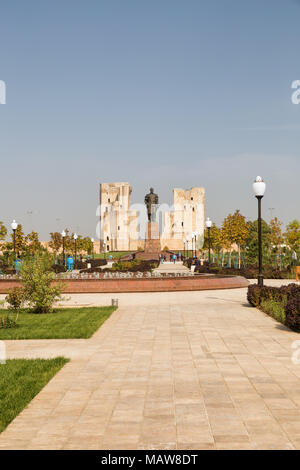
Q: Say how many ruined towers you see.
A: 2